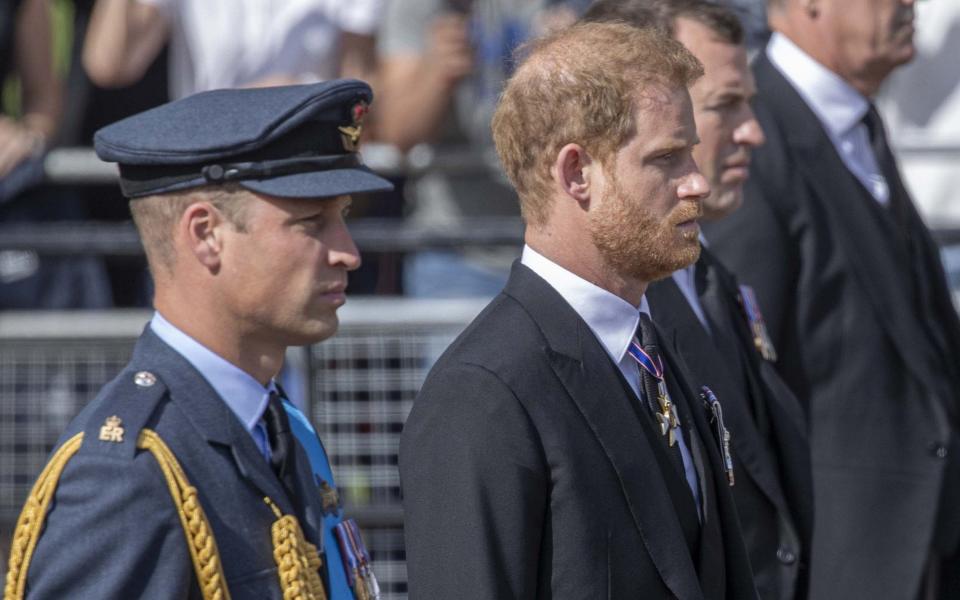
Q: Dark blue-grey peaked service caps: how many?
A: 1